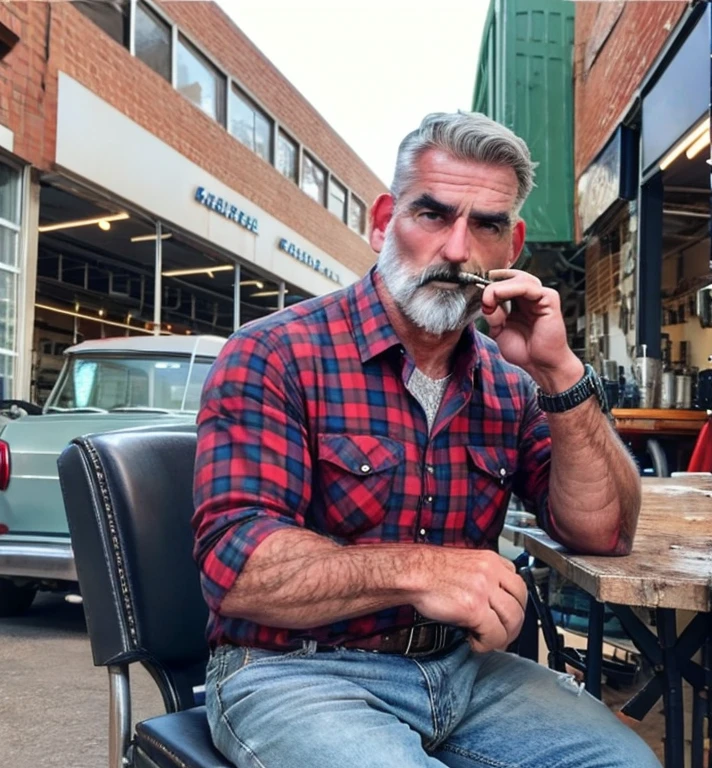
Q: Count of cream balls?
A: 0